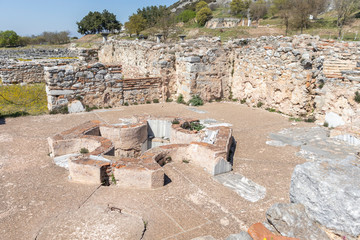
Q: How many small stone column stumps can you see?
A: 3